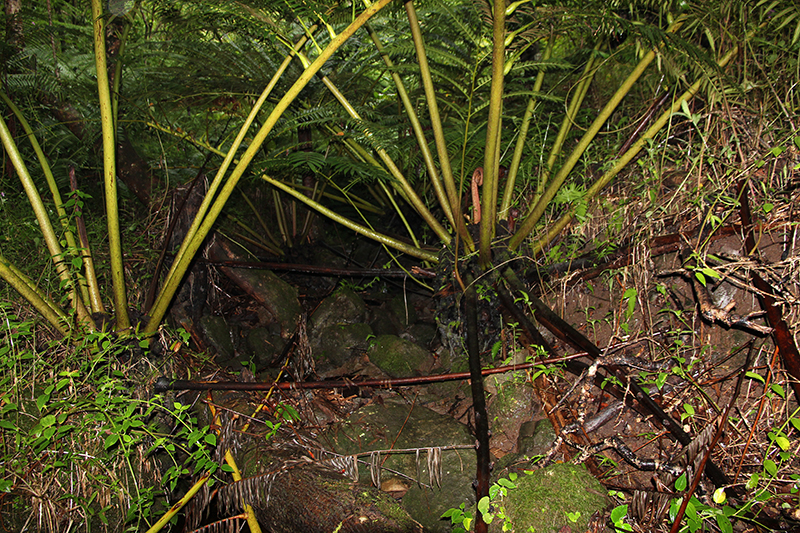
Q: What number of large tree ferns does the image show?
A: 2